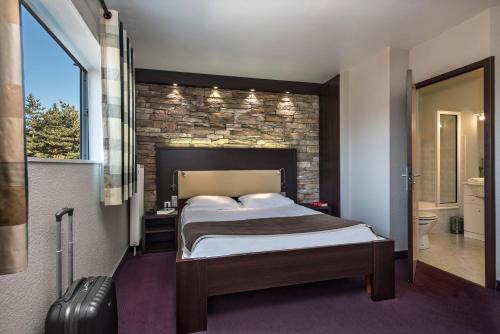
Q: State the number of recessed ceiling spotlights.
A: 4